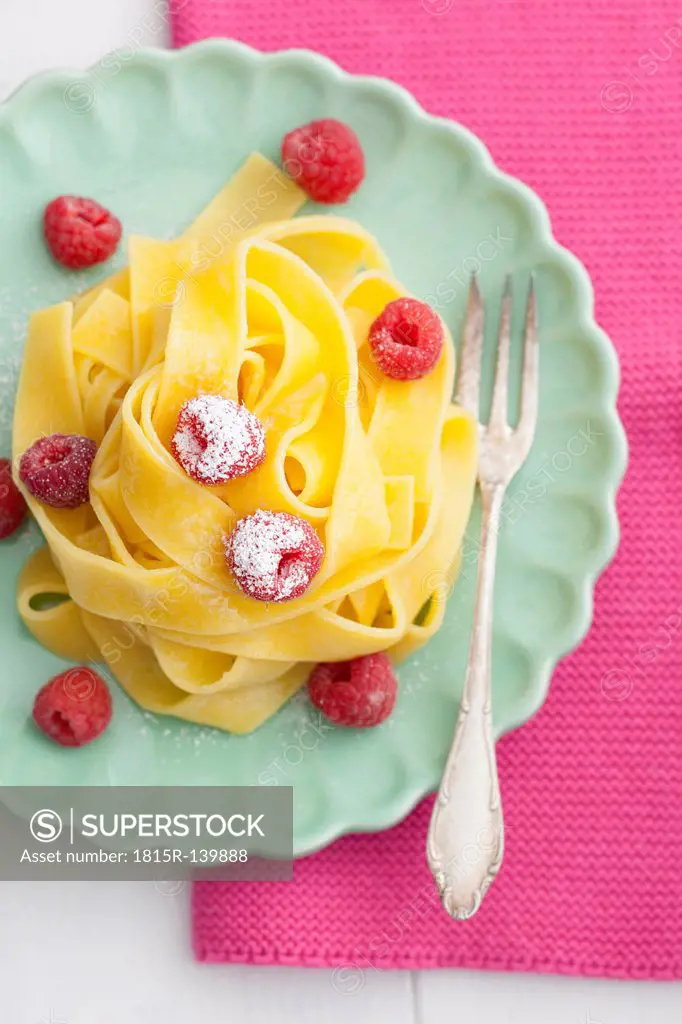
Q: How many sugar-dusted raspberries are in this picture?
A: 2